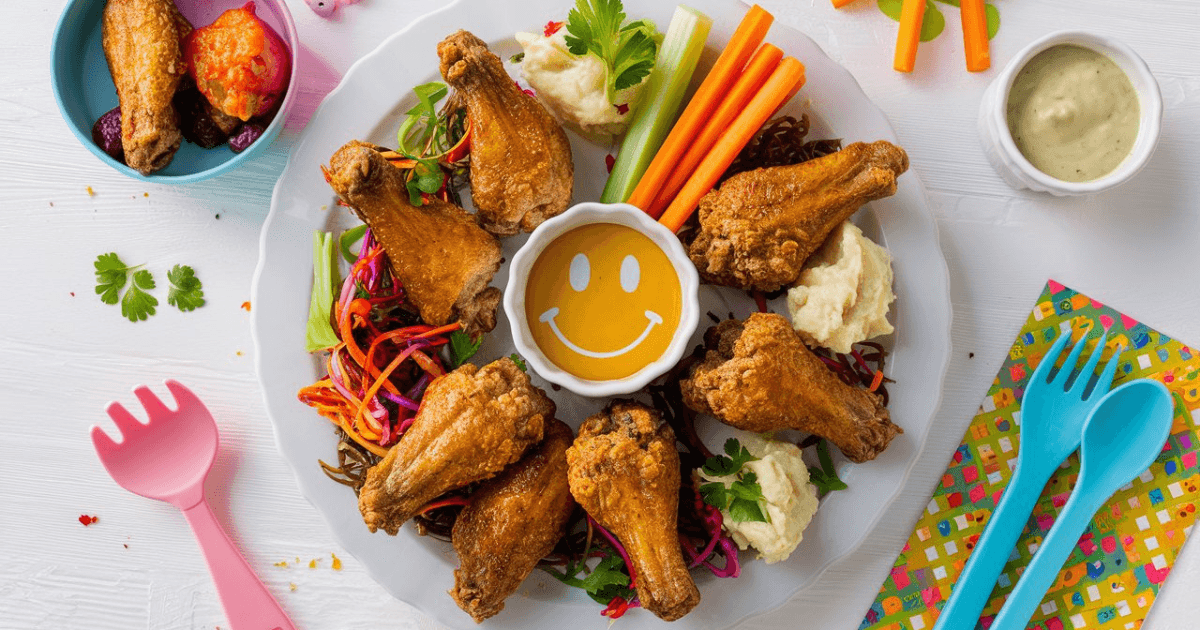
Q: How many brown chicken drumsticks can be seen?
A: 8